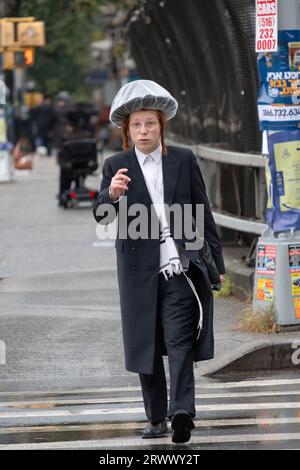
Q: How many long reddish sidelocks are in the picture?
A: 2